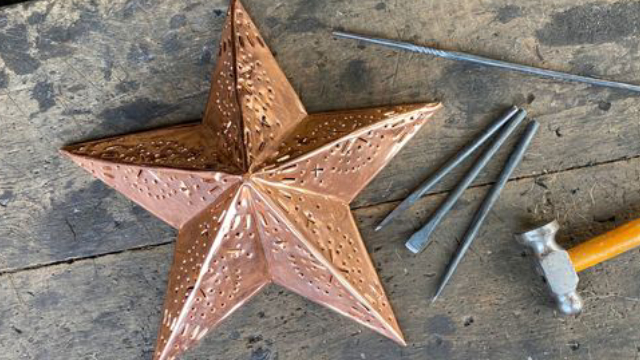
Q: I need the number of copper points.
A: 5